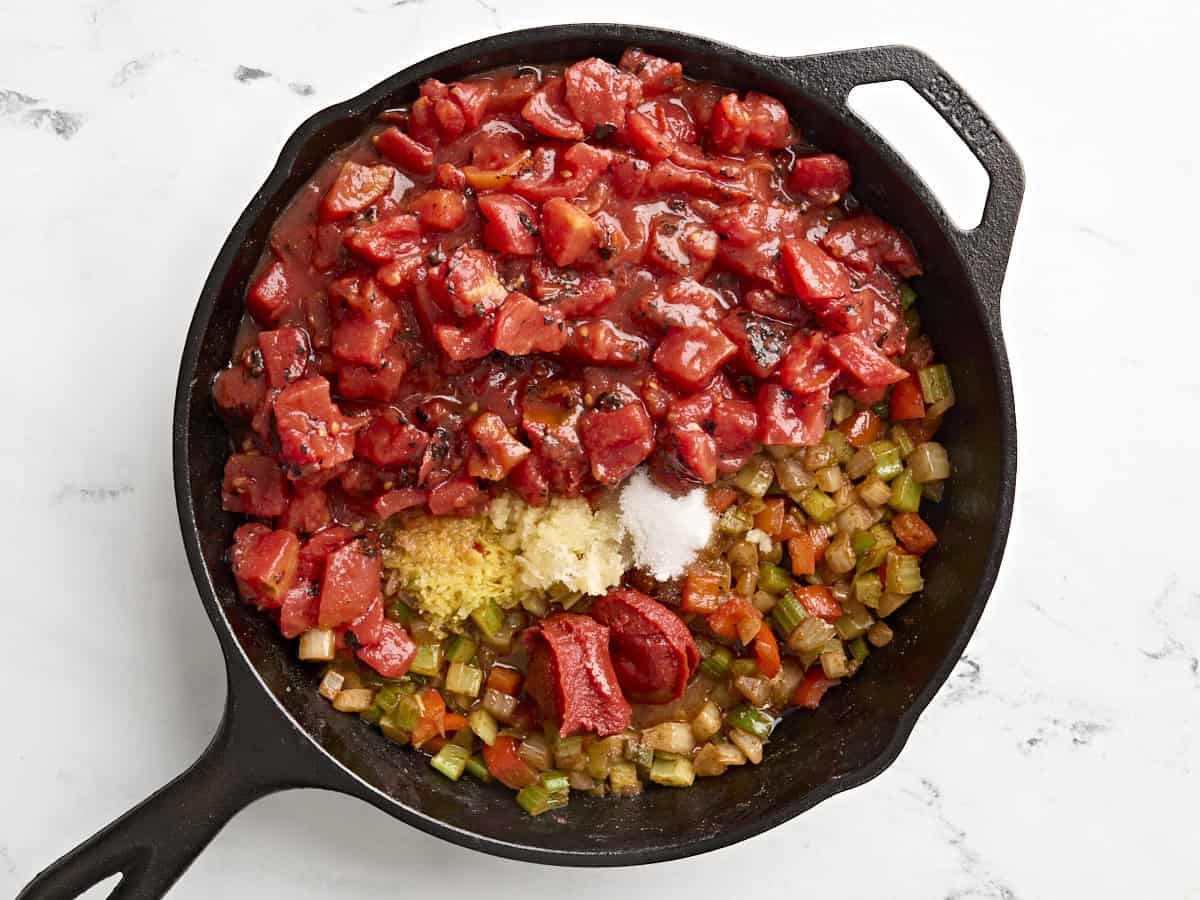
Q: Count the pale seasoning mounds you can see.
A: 3